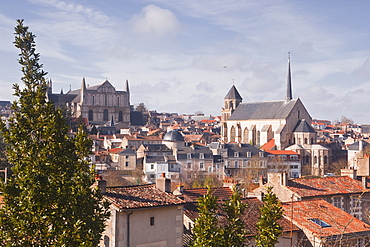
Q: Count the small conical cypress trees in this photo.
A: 3